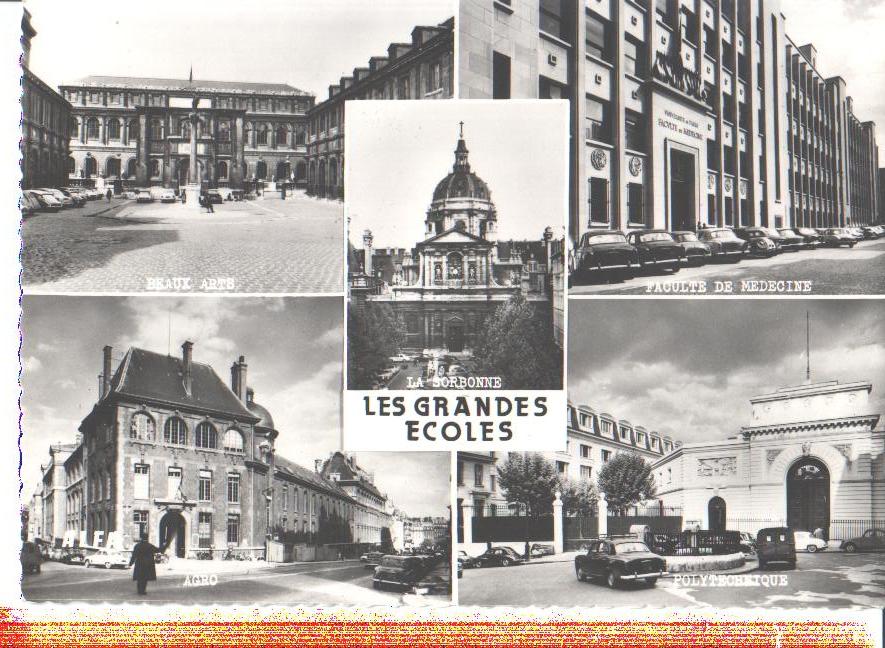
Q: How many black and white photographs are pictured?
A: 5